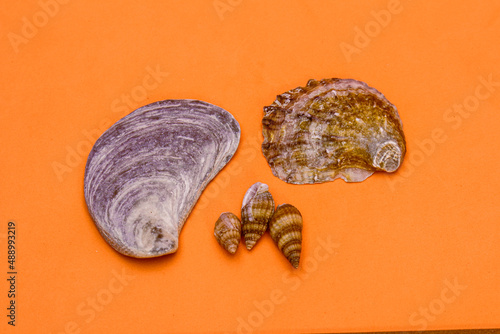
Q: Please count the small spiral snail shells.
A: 3